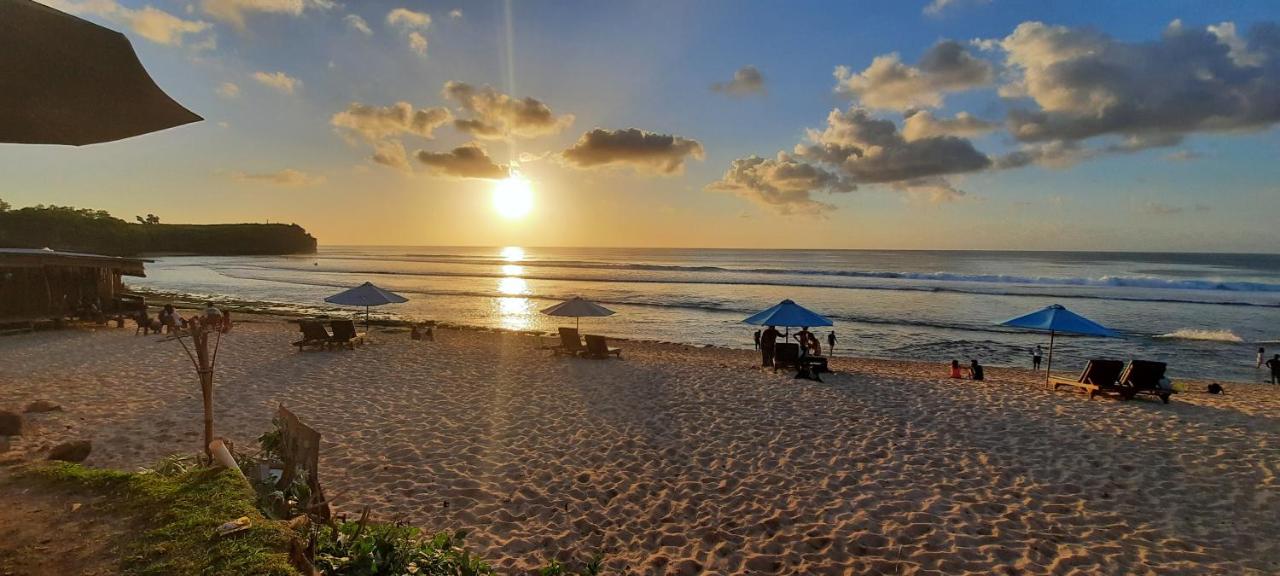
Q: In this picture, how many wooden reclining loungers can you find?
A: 8